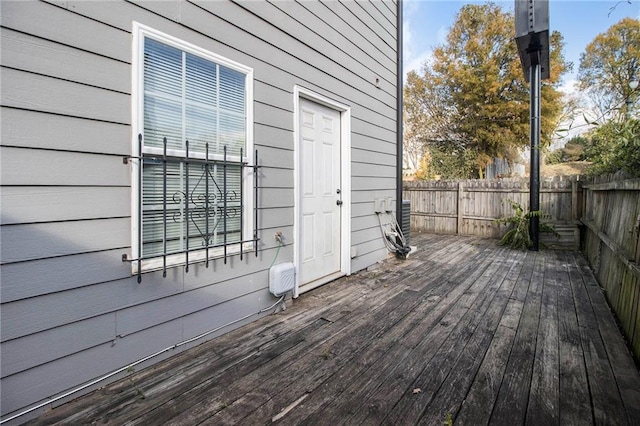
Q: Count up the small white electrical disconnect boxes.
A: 2